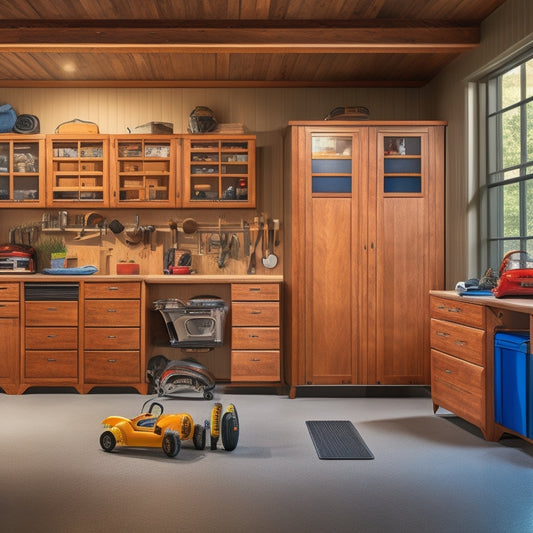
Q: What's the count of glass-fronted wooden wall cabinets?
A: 4